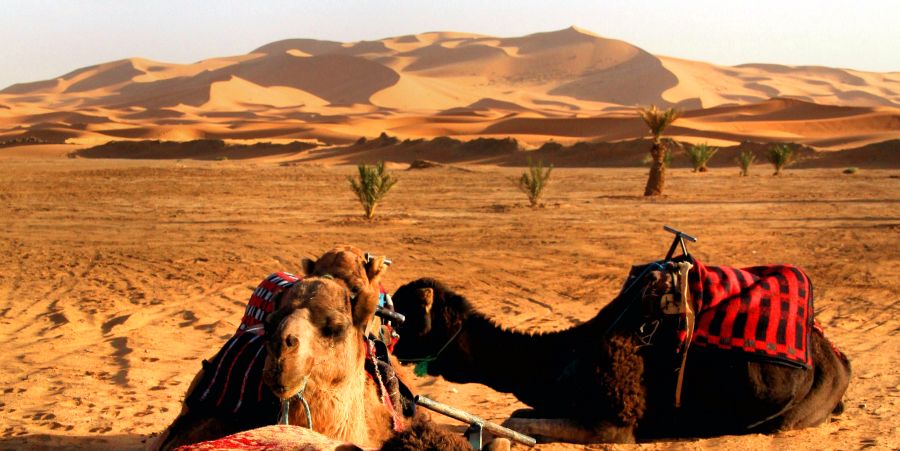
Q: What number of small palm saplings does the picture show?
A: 5